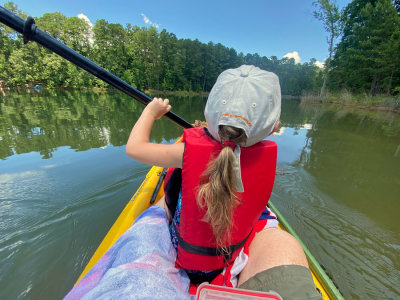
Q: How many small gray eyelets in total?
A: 2